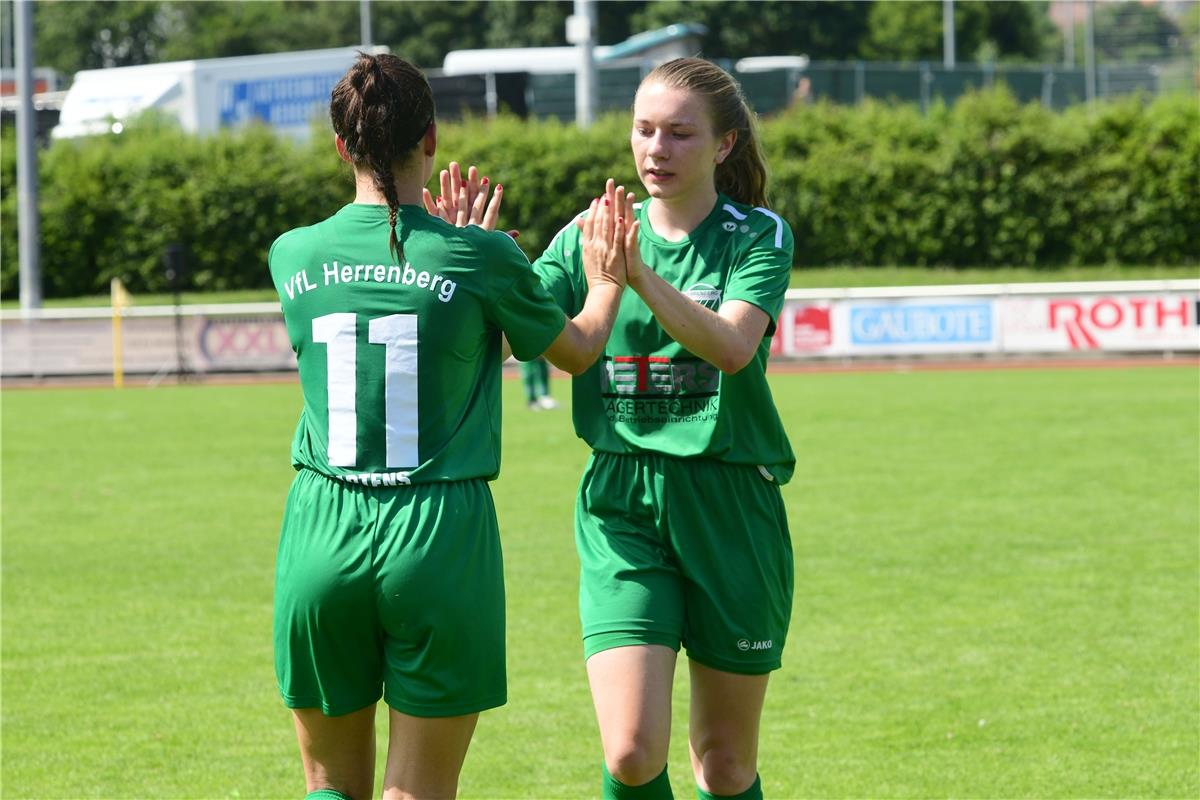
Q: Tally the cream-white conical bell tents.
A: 0